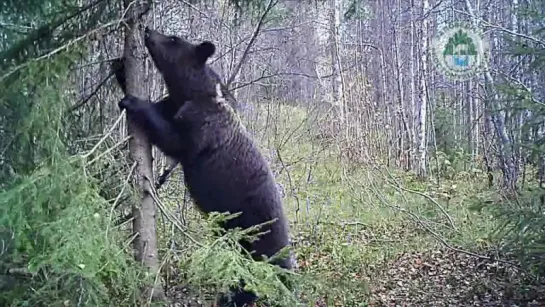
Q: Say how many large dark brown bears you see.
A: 1